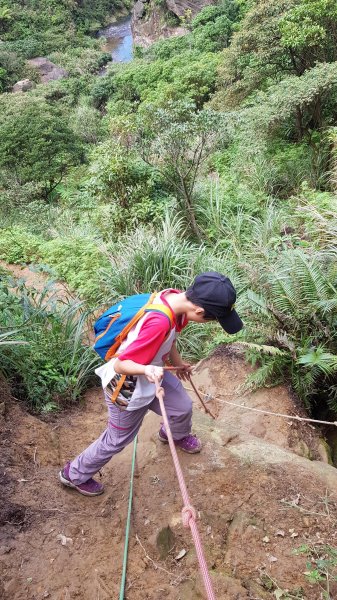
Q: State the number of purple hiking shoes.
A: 2